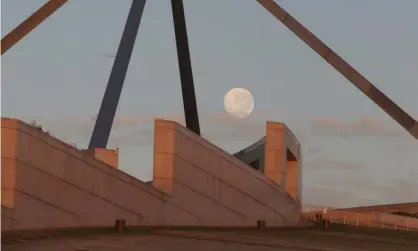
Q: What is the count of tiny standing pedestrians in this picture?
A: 0